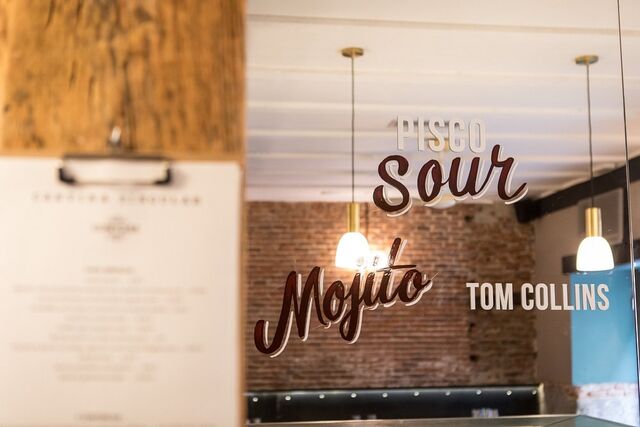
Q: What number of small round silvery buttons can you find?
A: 10